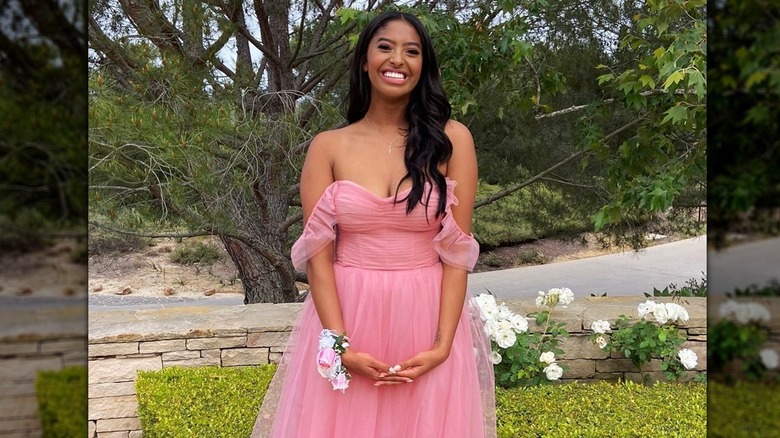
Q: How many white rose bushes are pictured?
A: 2